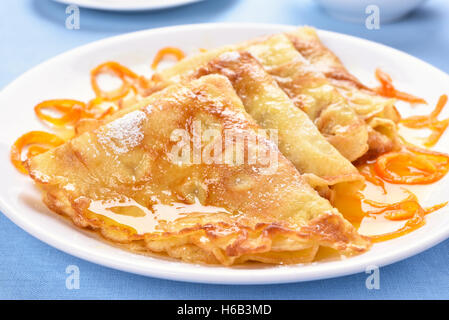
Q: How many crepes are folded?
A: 4